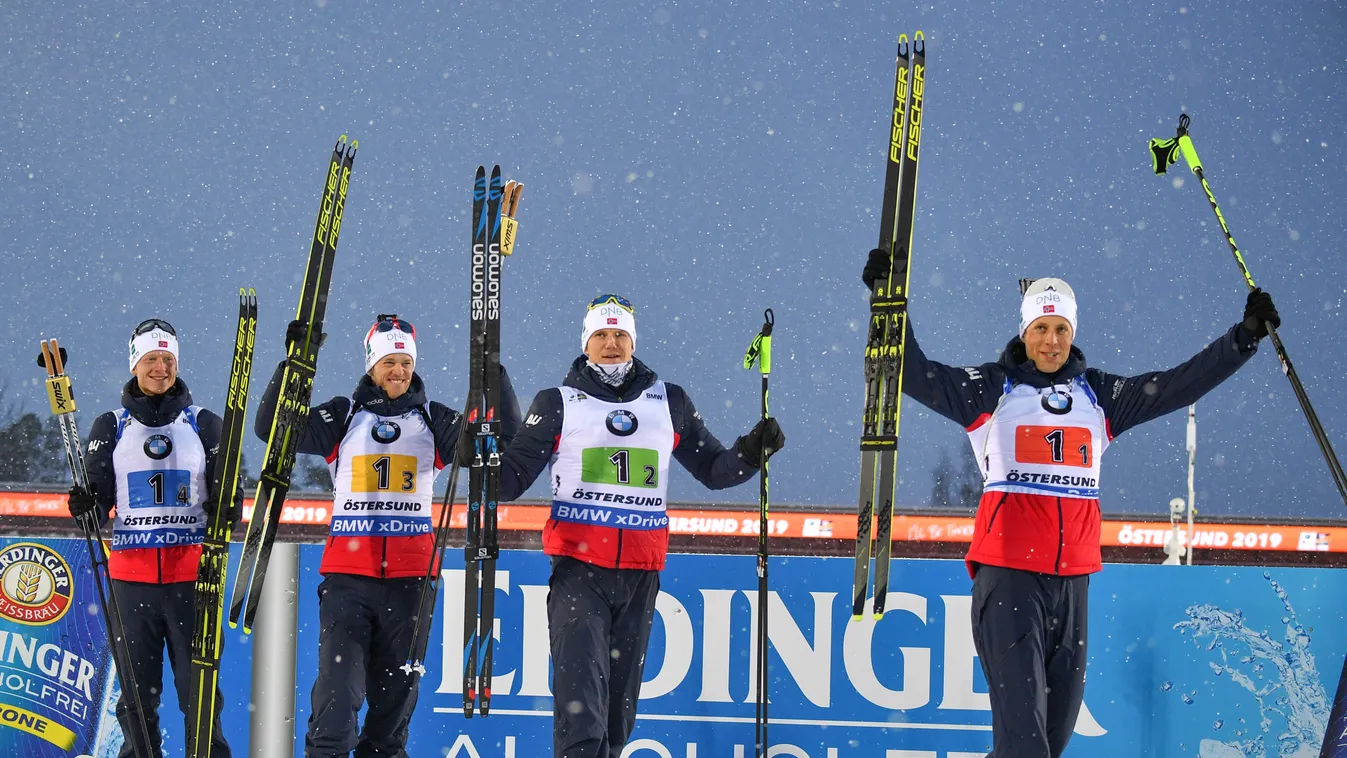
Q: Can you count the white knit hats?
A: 4